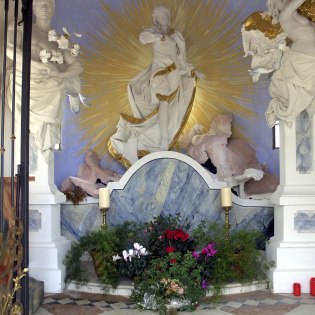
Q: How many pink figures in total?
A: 2